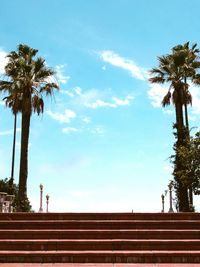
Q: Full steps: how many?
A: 5